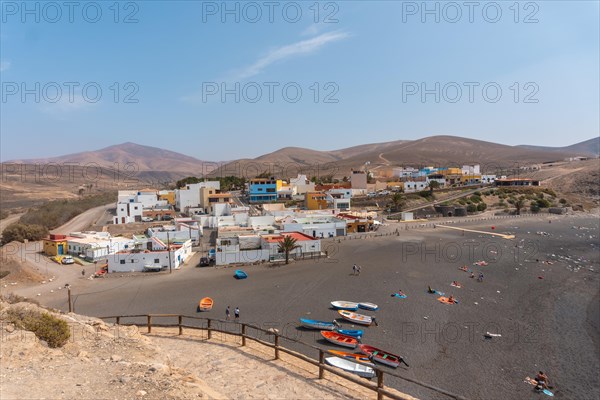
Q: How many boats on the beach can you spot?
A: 11